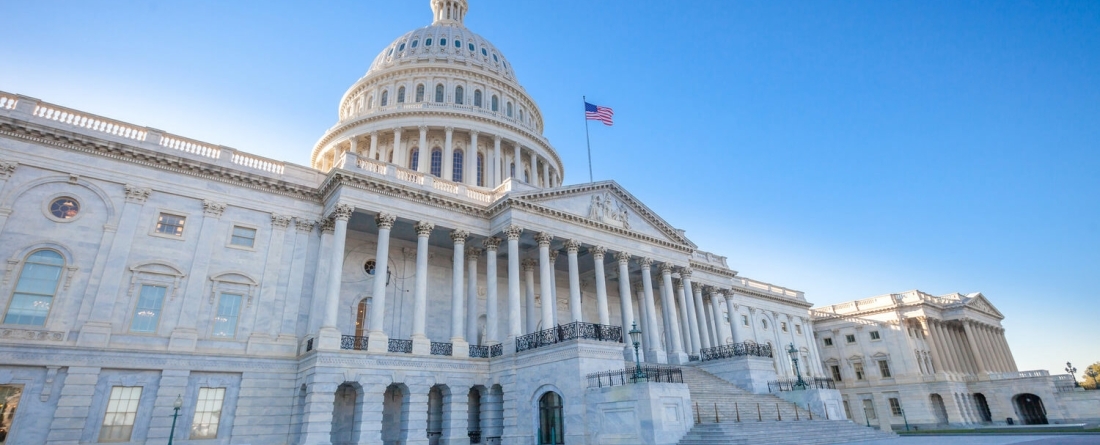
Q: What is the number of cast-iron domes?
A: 1